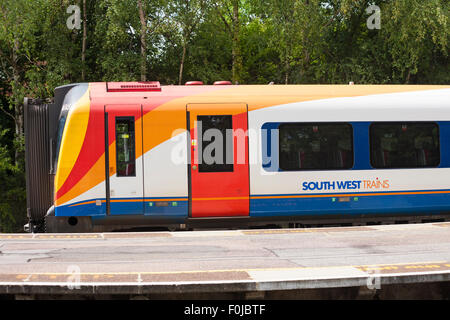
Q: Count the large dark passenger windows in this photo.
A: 2